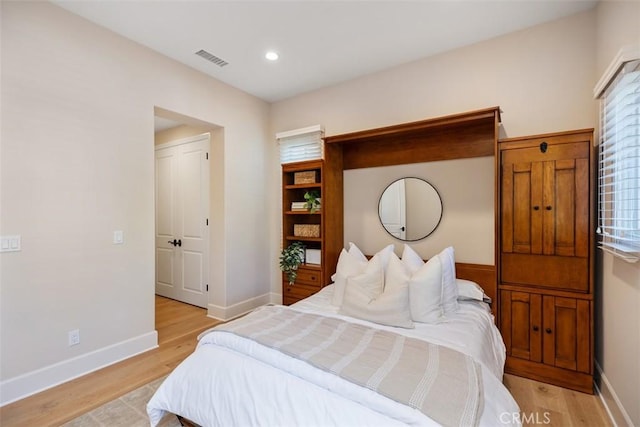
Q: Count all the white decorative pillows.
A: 5